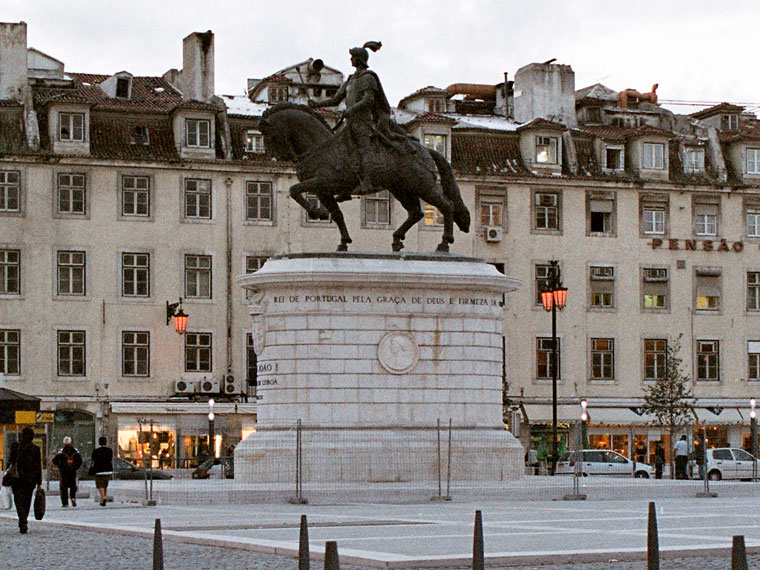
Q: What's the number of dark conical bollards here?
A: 6